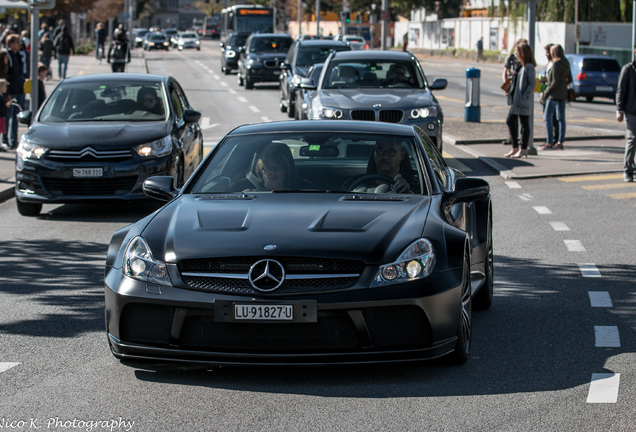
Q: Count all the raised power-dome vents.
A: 2